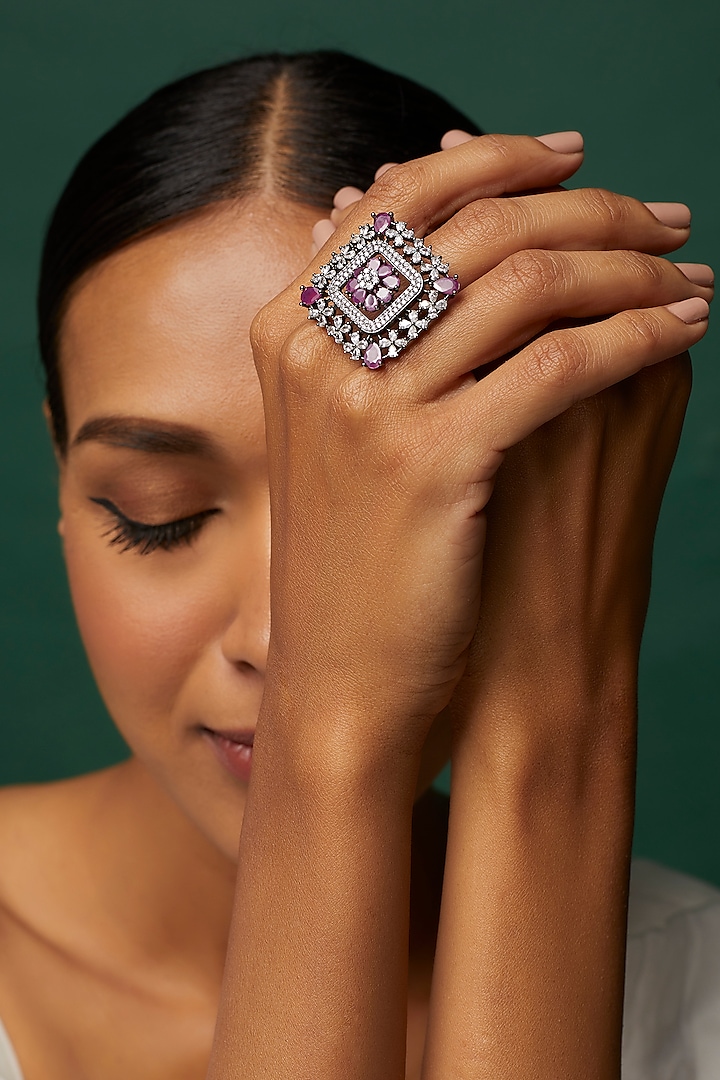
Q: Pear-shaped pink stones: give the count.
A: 12